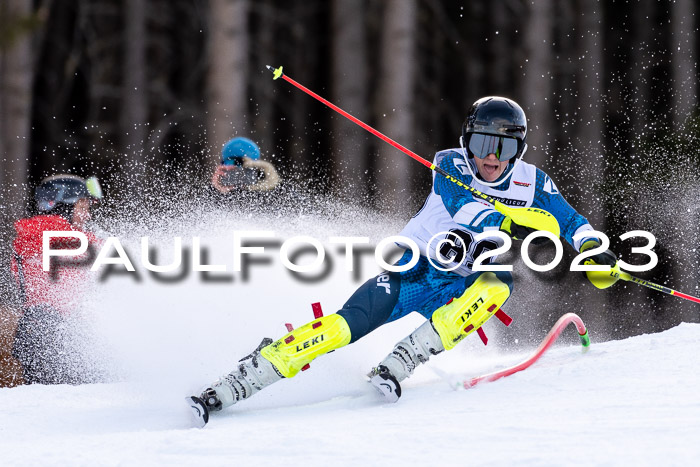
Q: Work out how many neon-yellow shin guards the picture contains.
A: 2